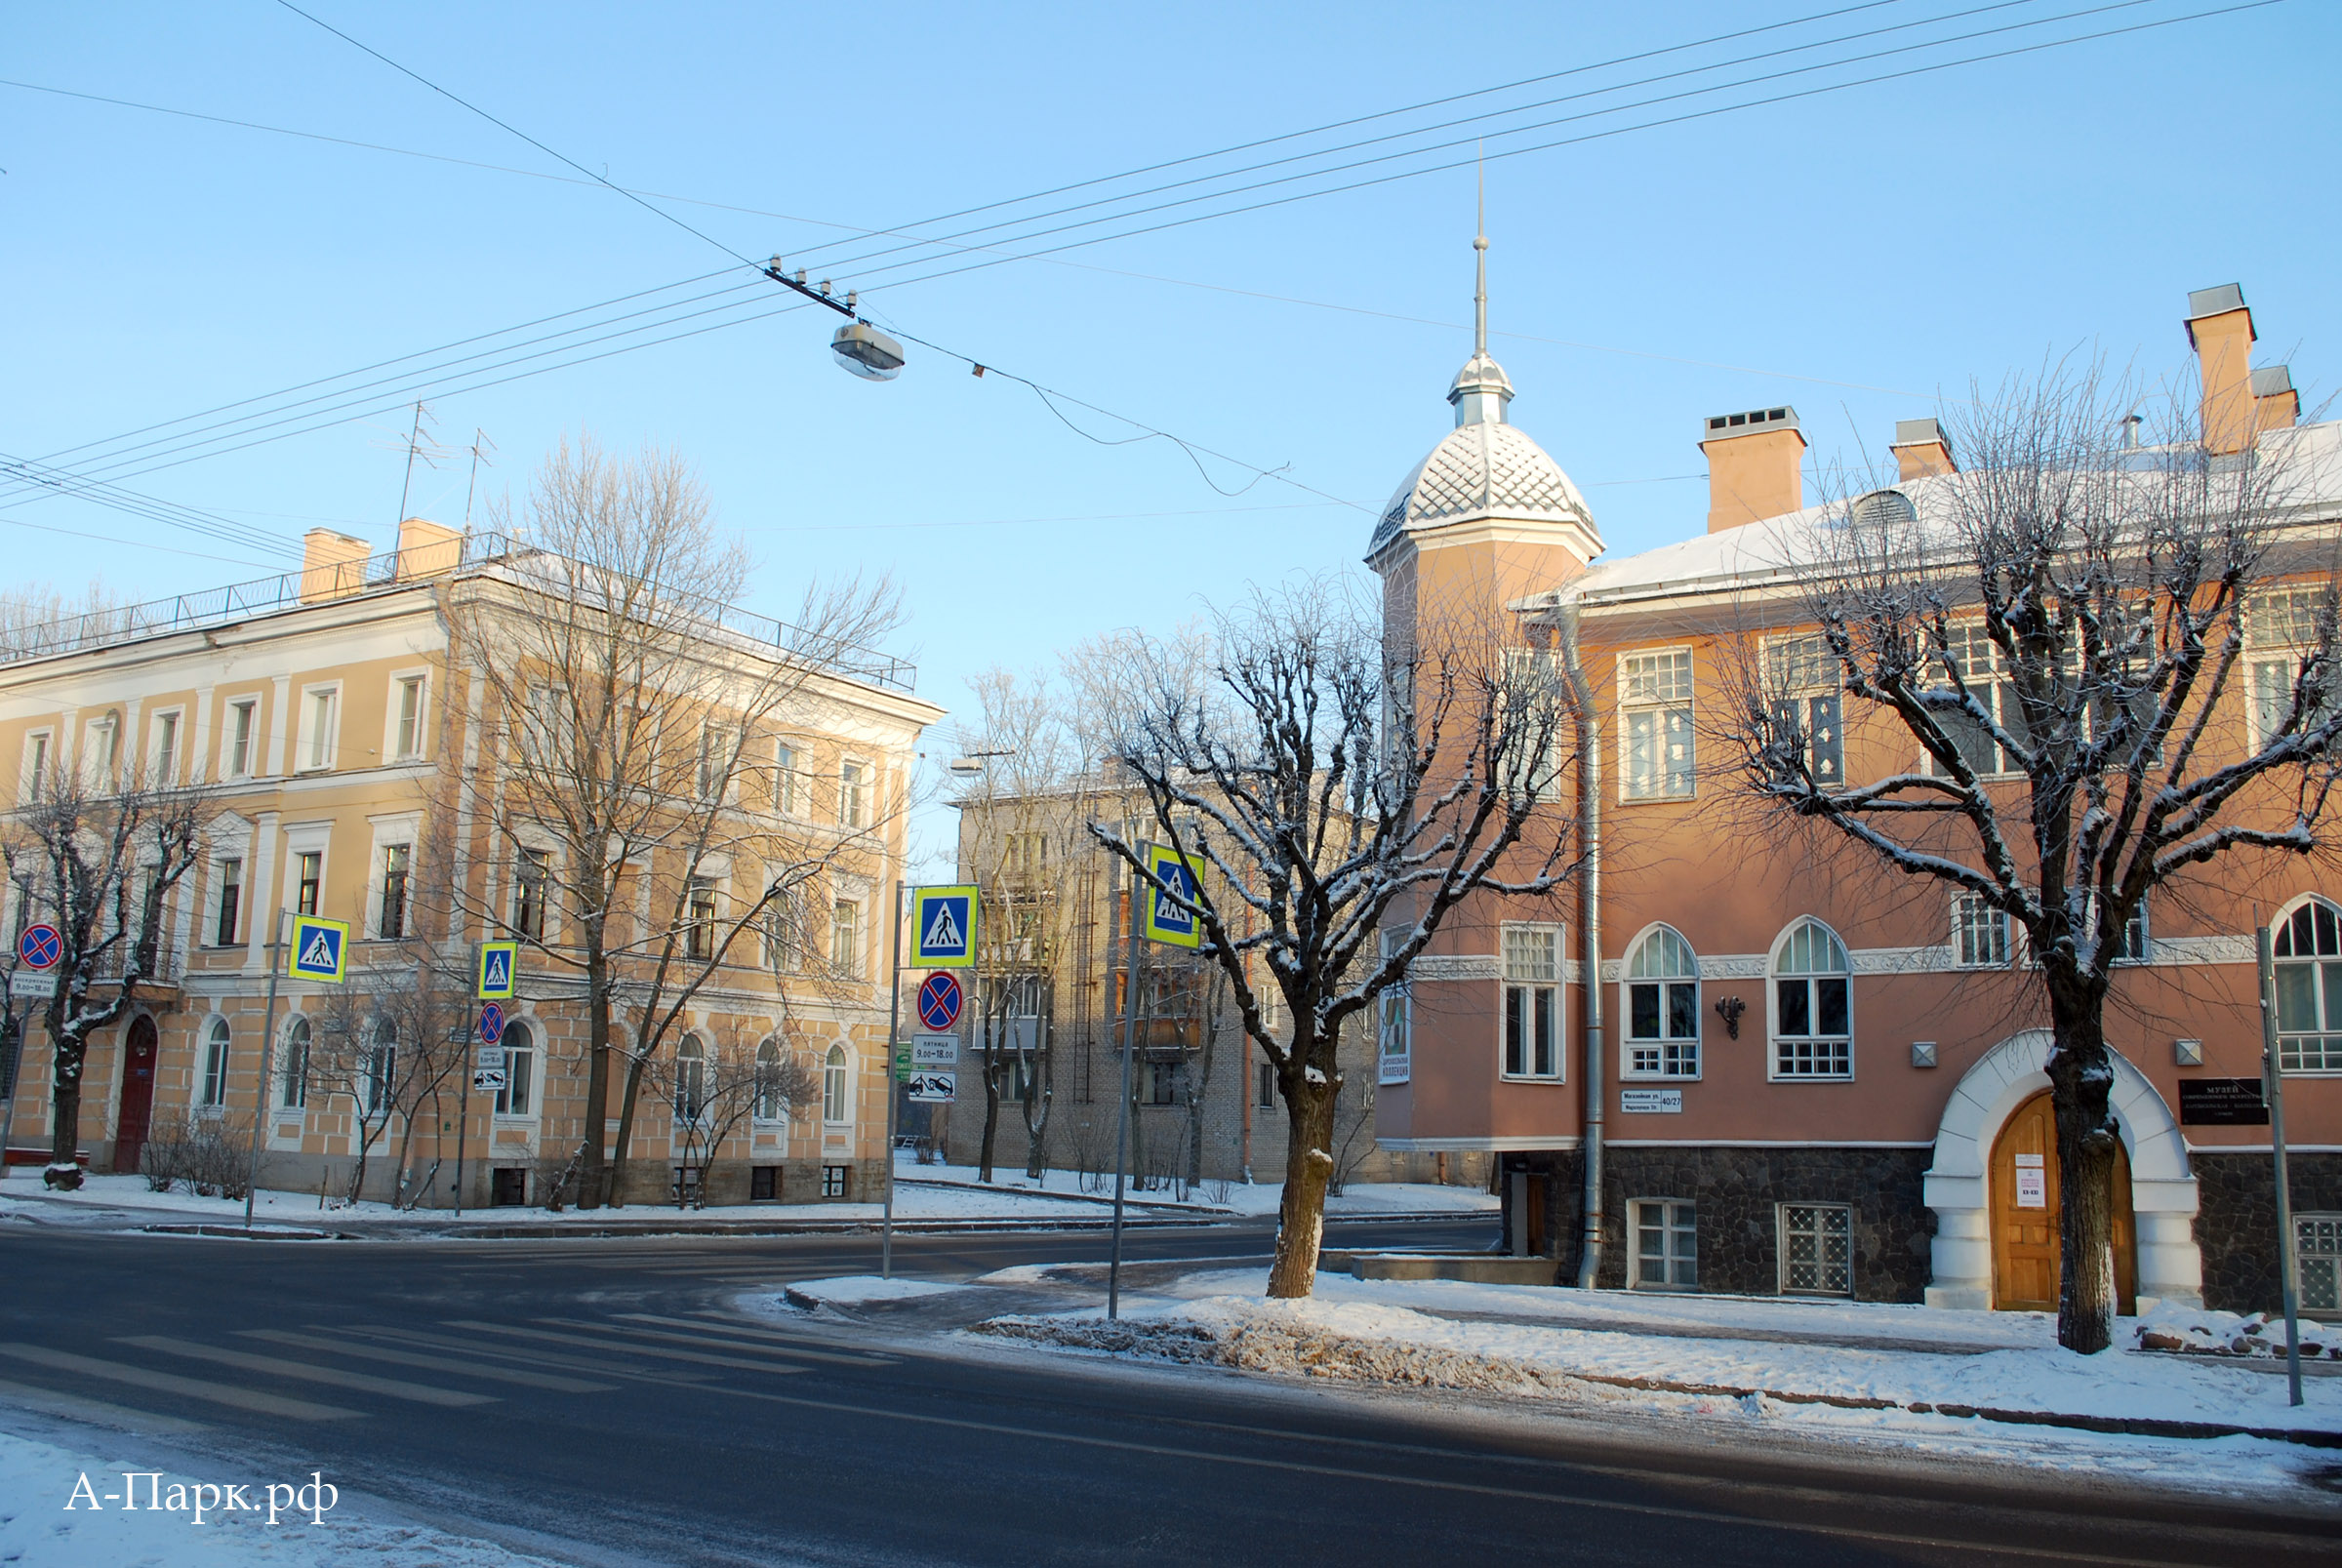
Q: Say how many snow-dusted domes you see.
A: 1